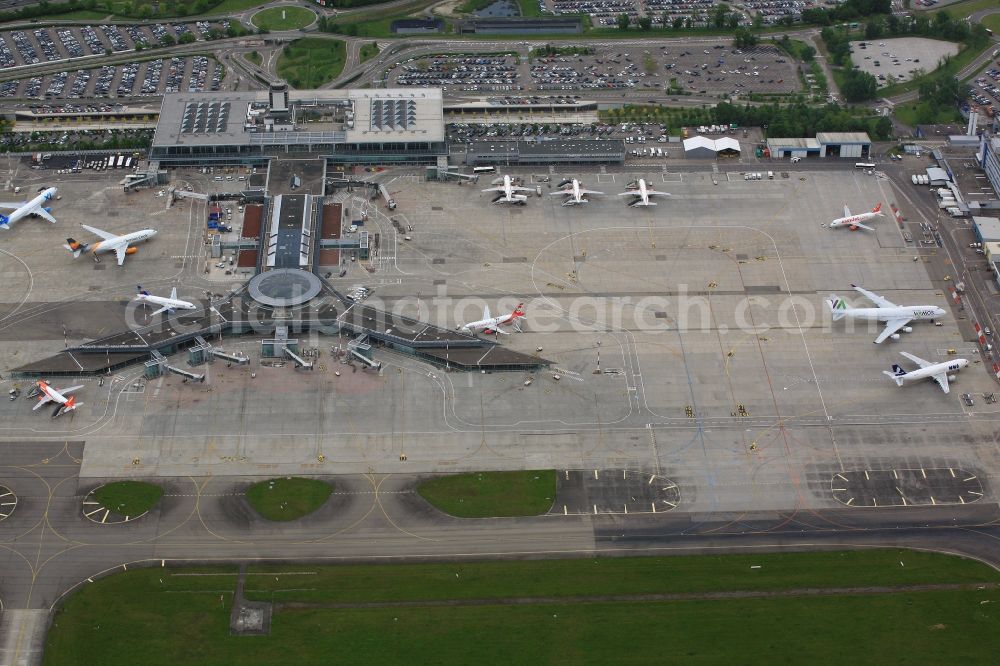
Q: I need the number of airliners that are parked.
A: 11